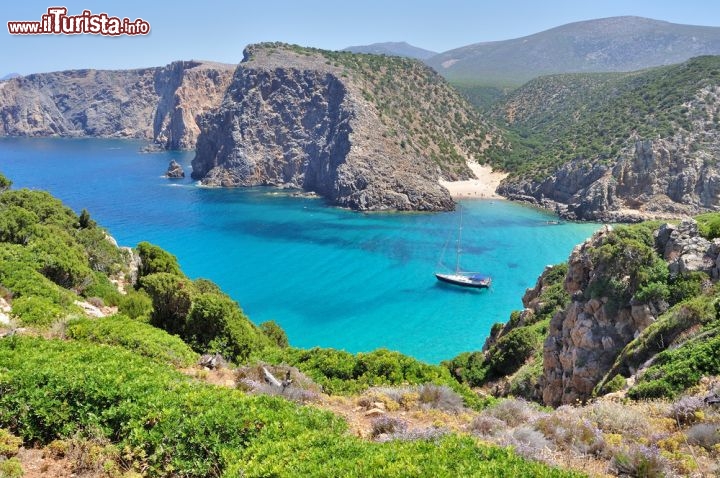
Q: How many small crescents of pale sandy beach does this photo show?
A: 1